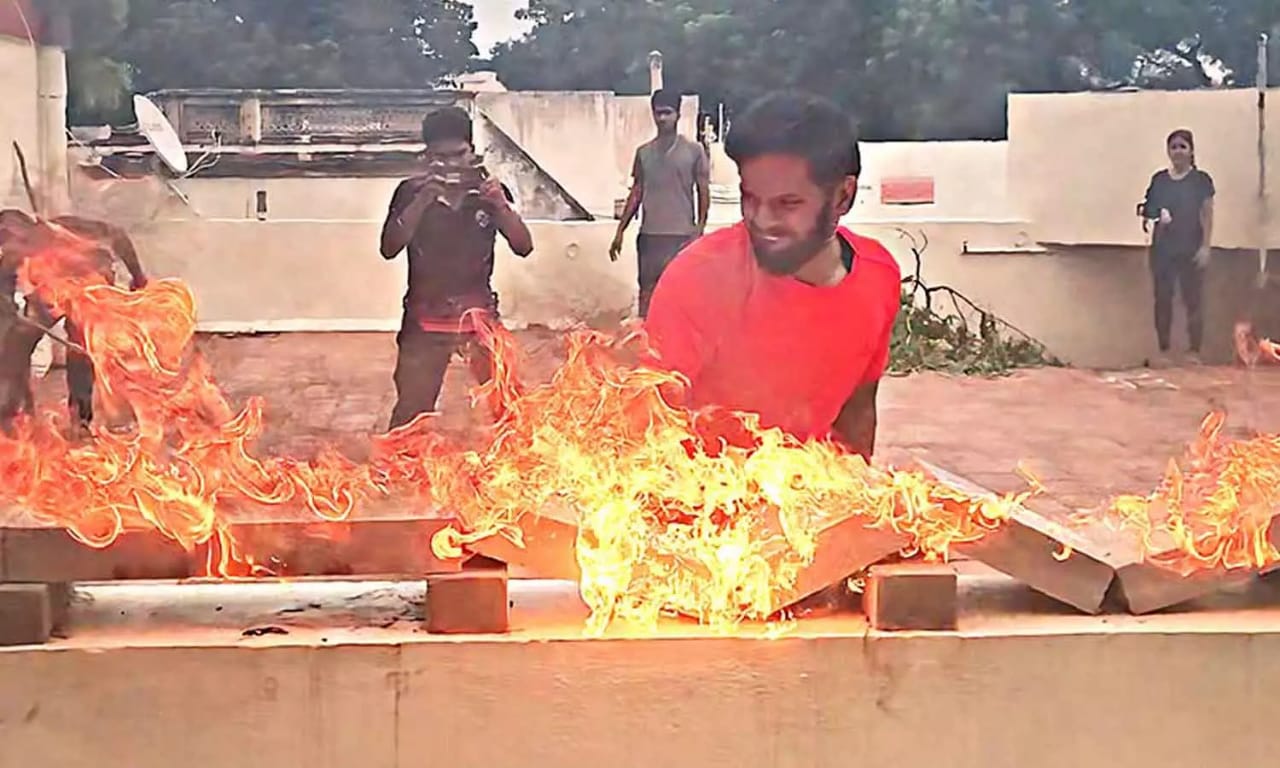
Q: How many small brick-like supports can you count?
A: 3